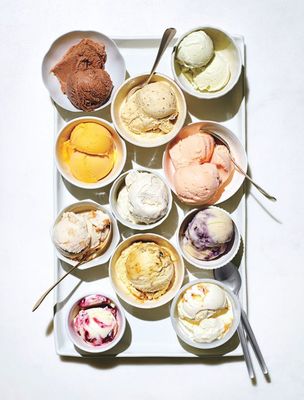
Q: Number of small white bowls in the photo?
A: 11